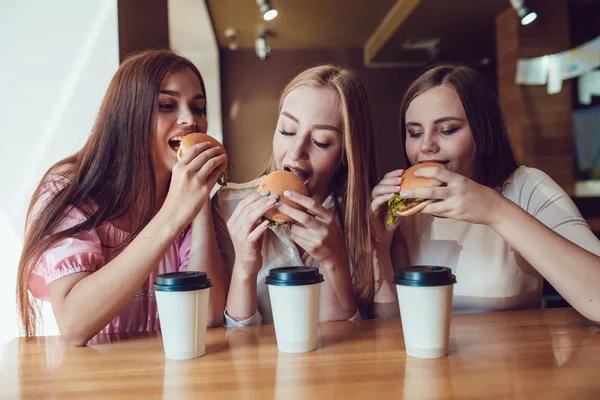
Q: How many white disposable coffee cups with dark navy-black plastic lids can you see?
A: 3